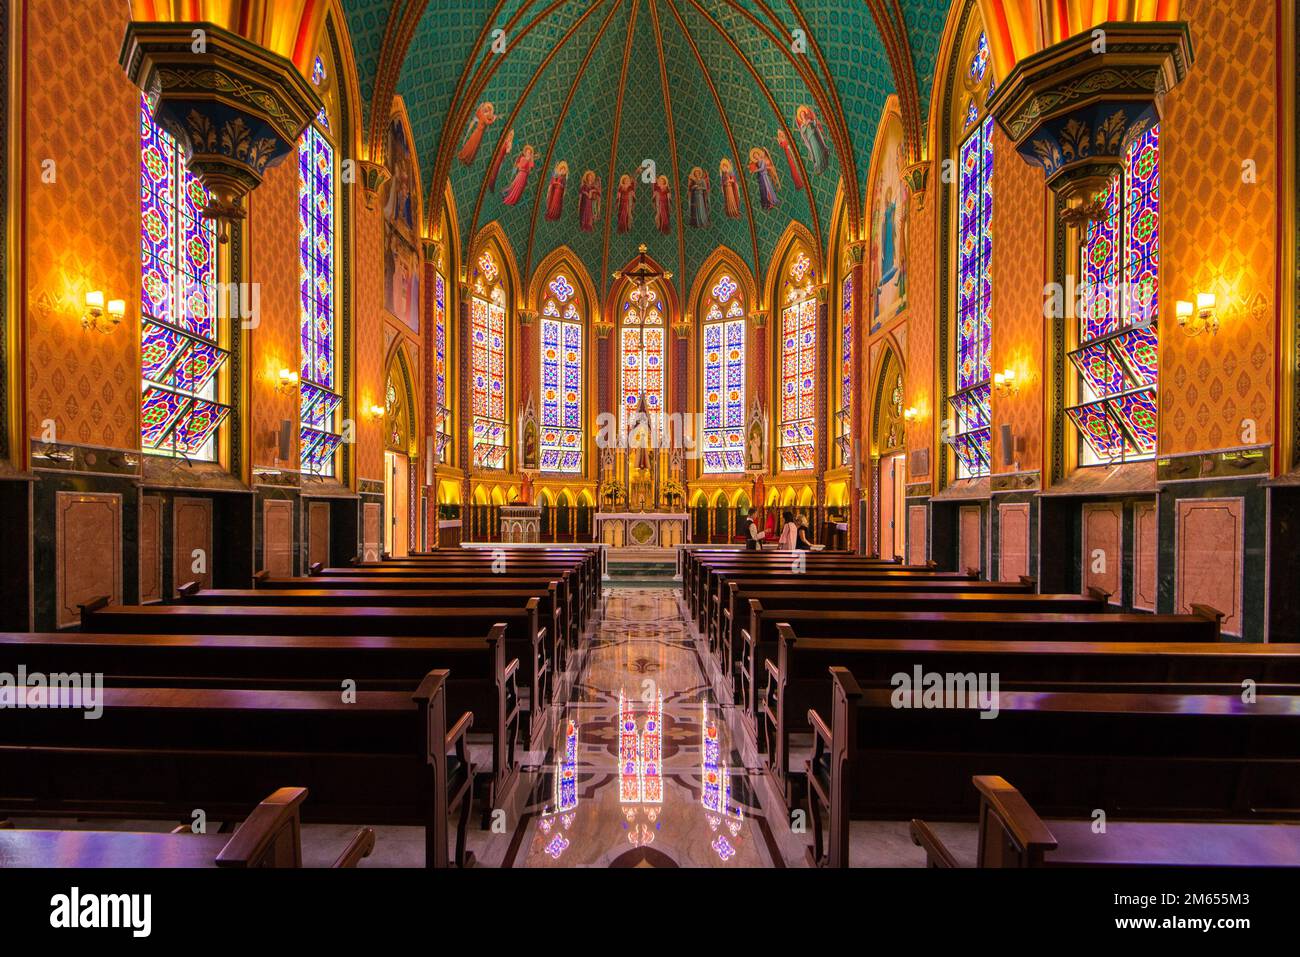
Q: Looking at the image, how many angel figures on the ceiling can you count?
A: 12